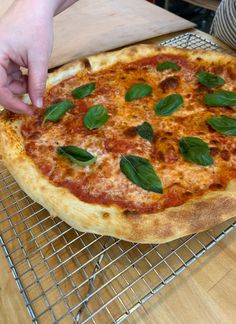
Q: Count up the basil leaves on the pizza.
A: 13